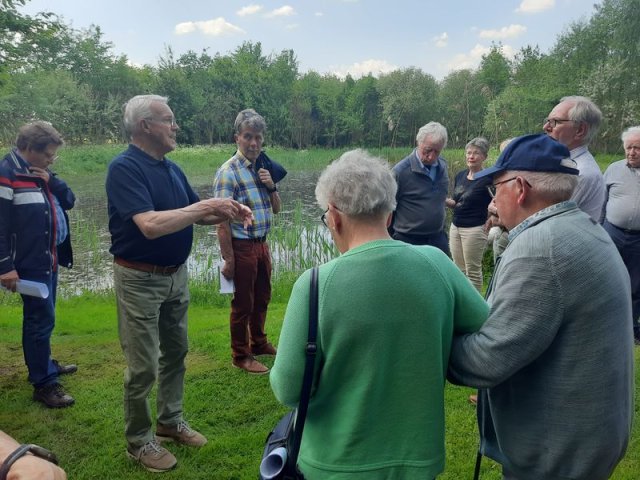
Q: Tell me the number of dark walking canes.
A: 1